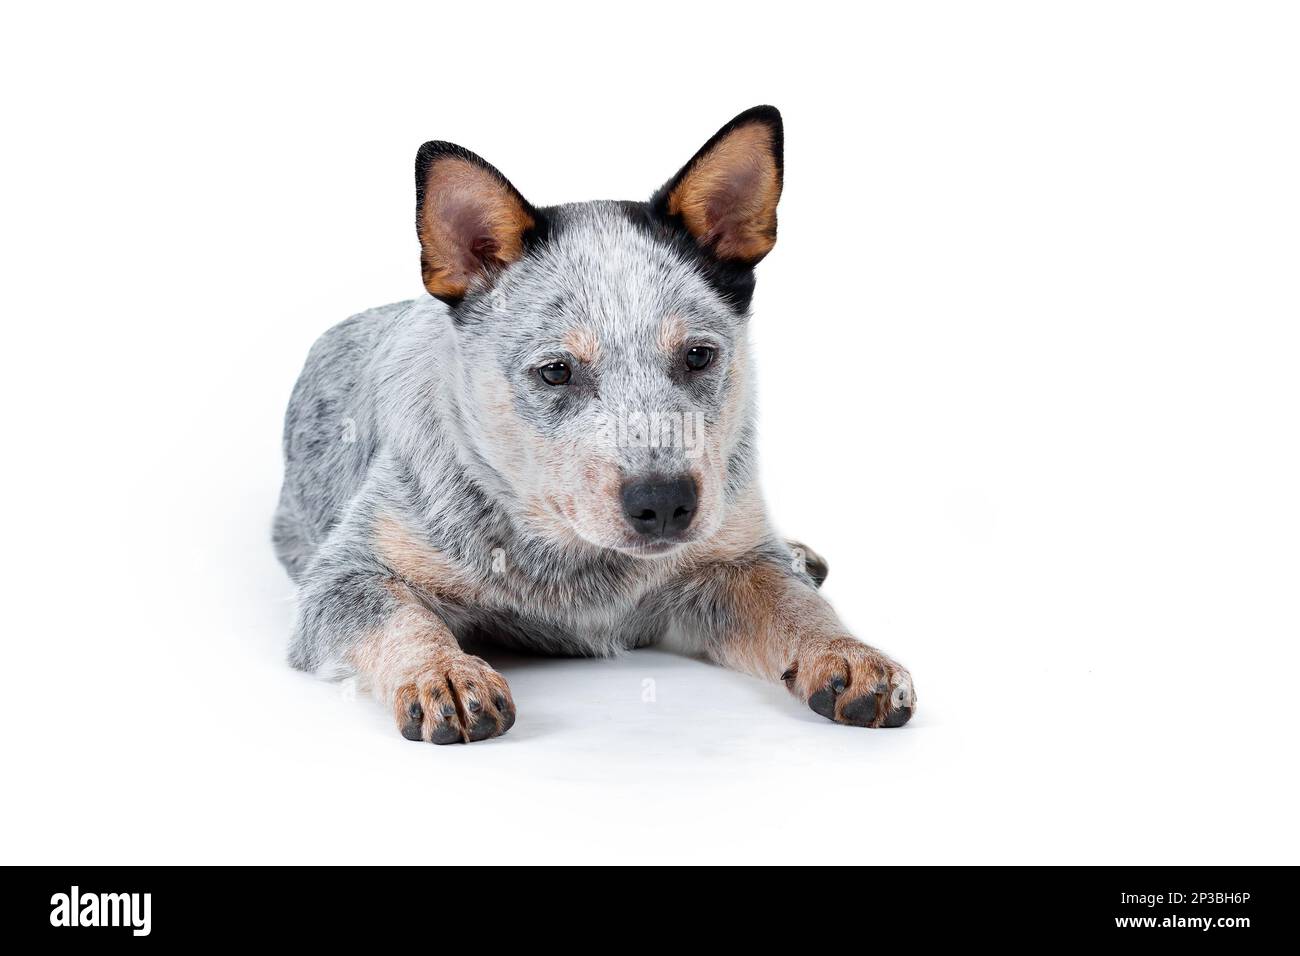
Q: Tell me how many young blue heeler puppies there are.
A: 1